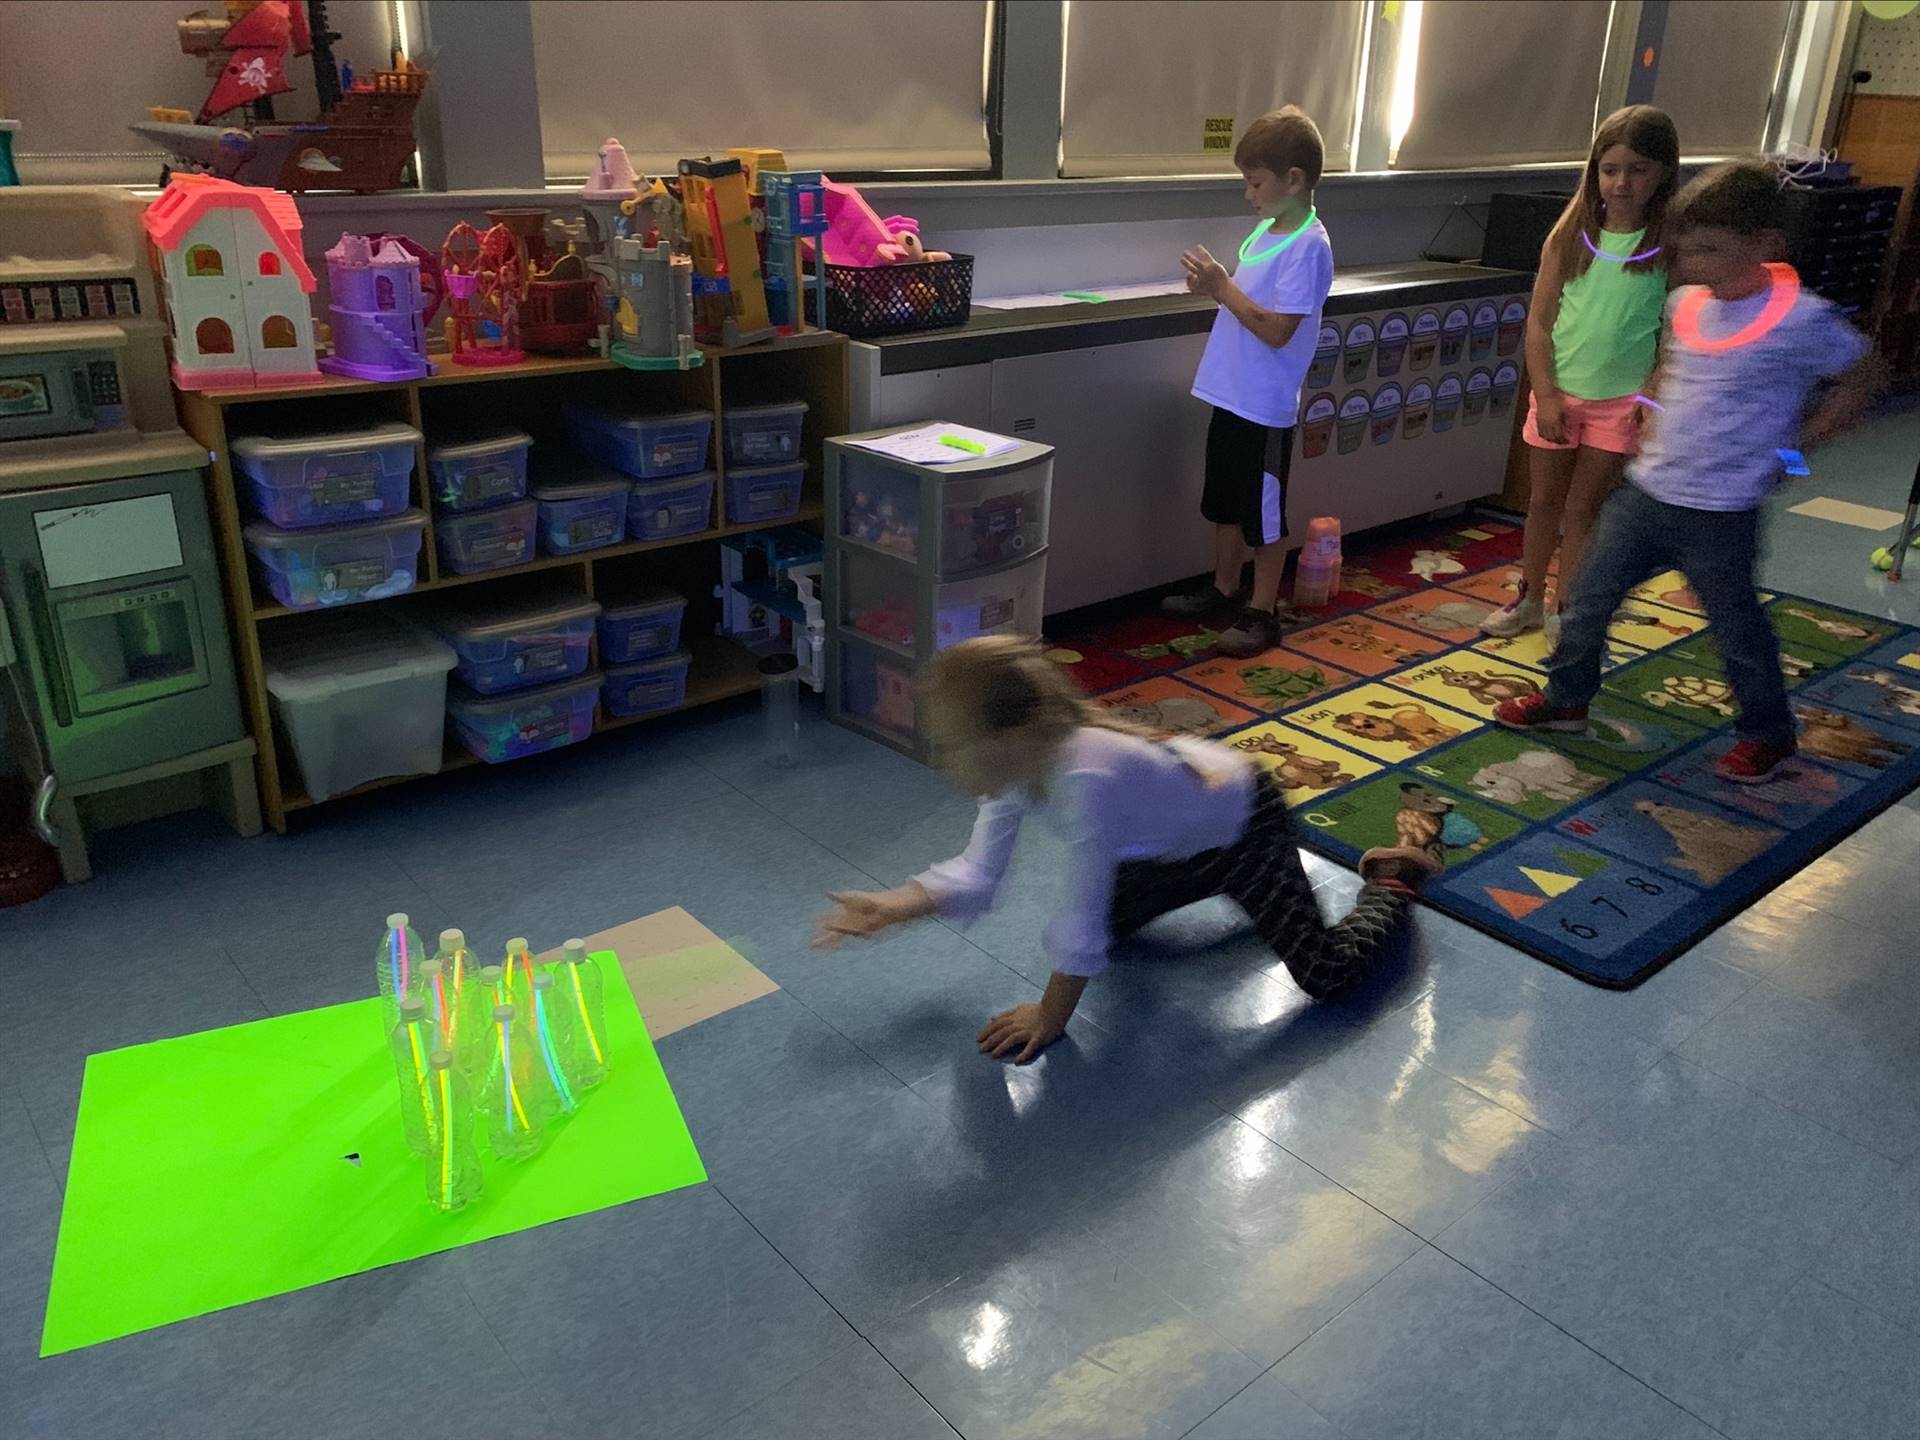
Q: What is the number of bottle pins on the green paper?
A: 10